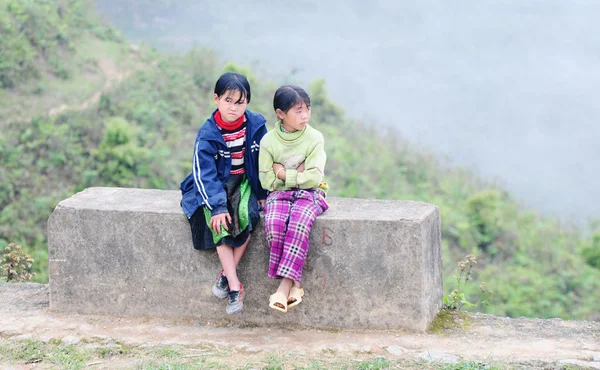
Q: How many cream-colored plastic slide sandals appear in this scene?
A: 2